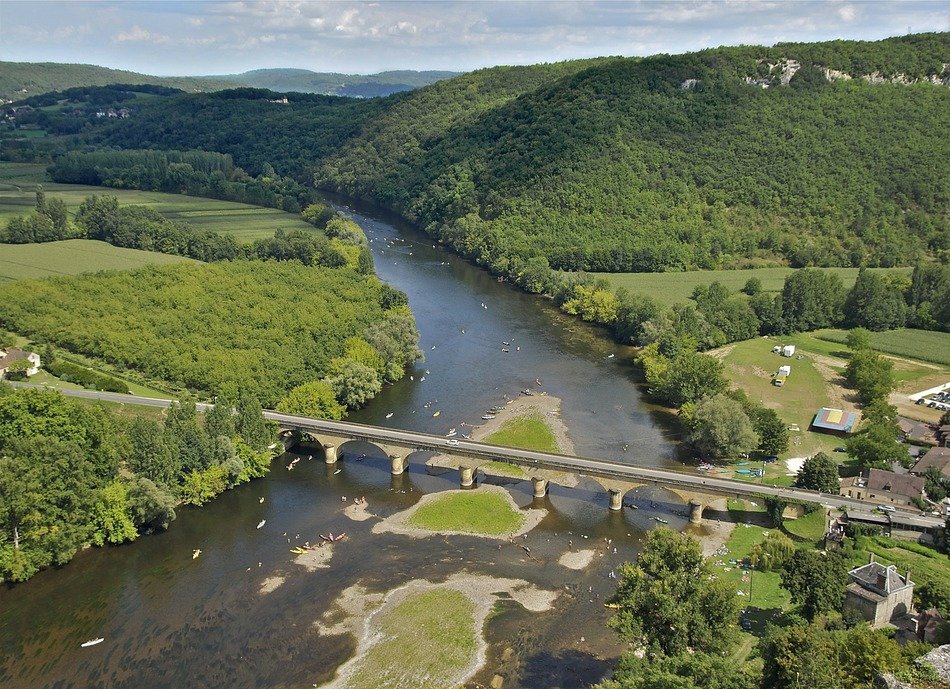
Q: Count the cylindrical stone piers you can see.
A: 6